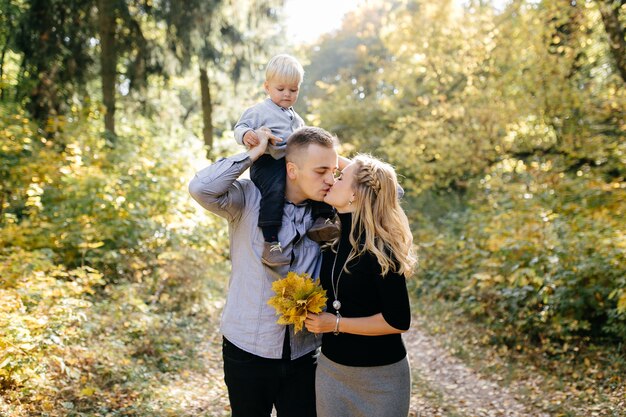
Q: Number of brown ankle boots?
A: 2